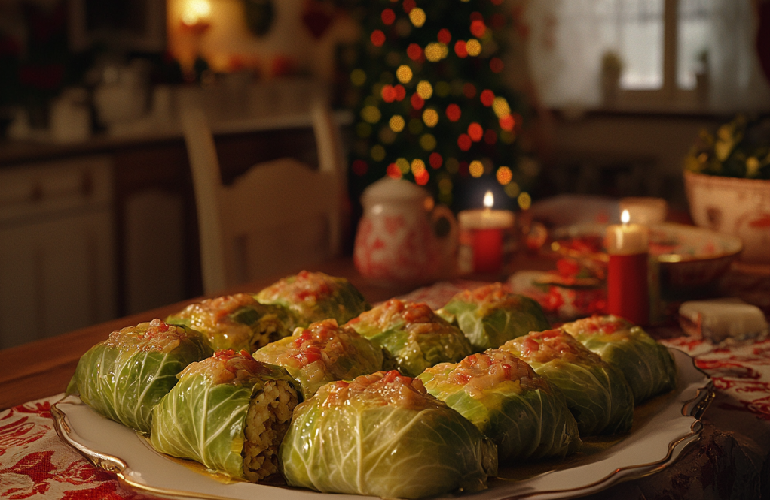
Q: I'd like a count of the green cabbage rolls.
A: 11